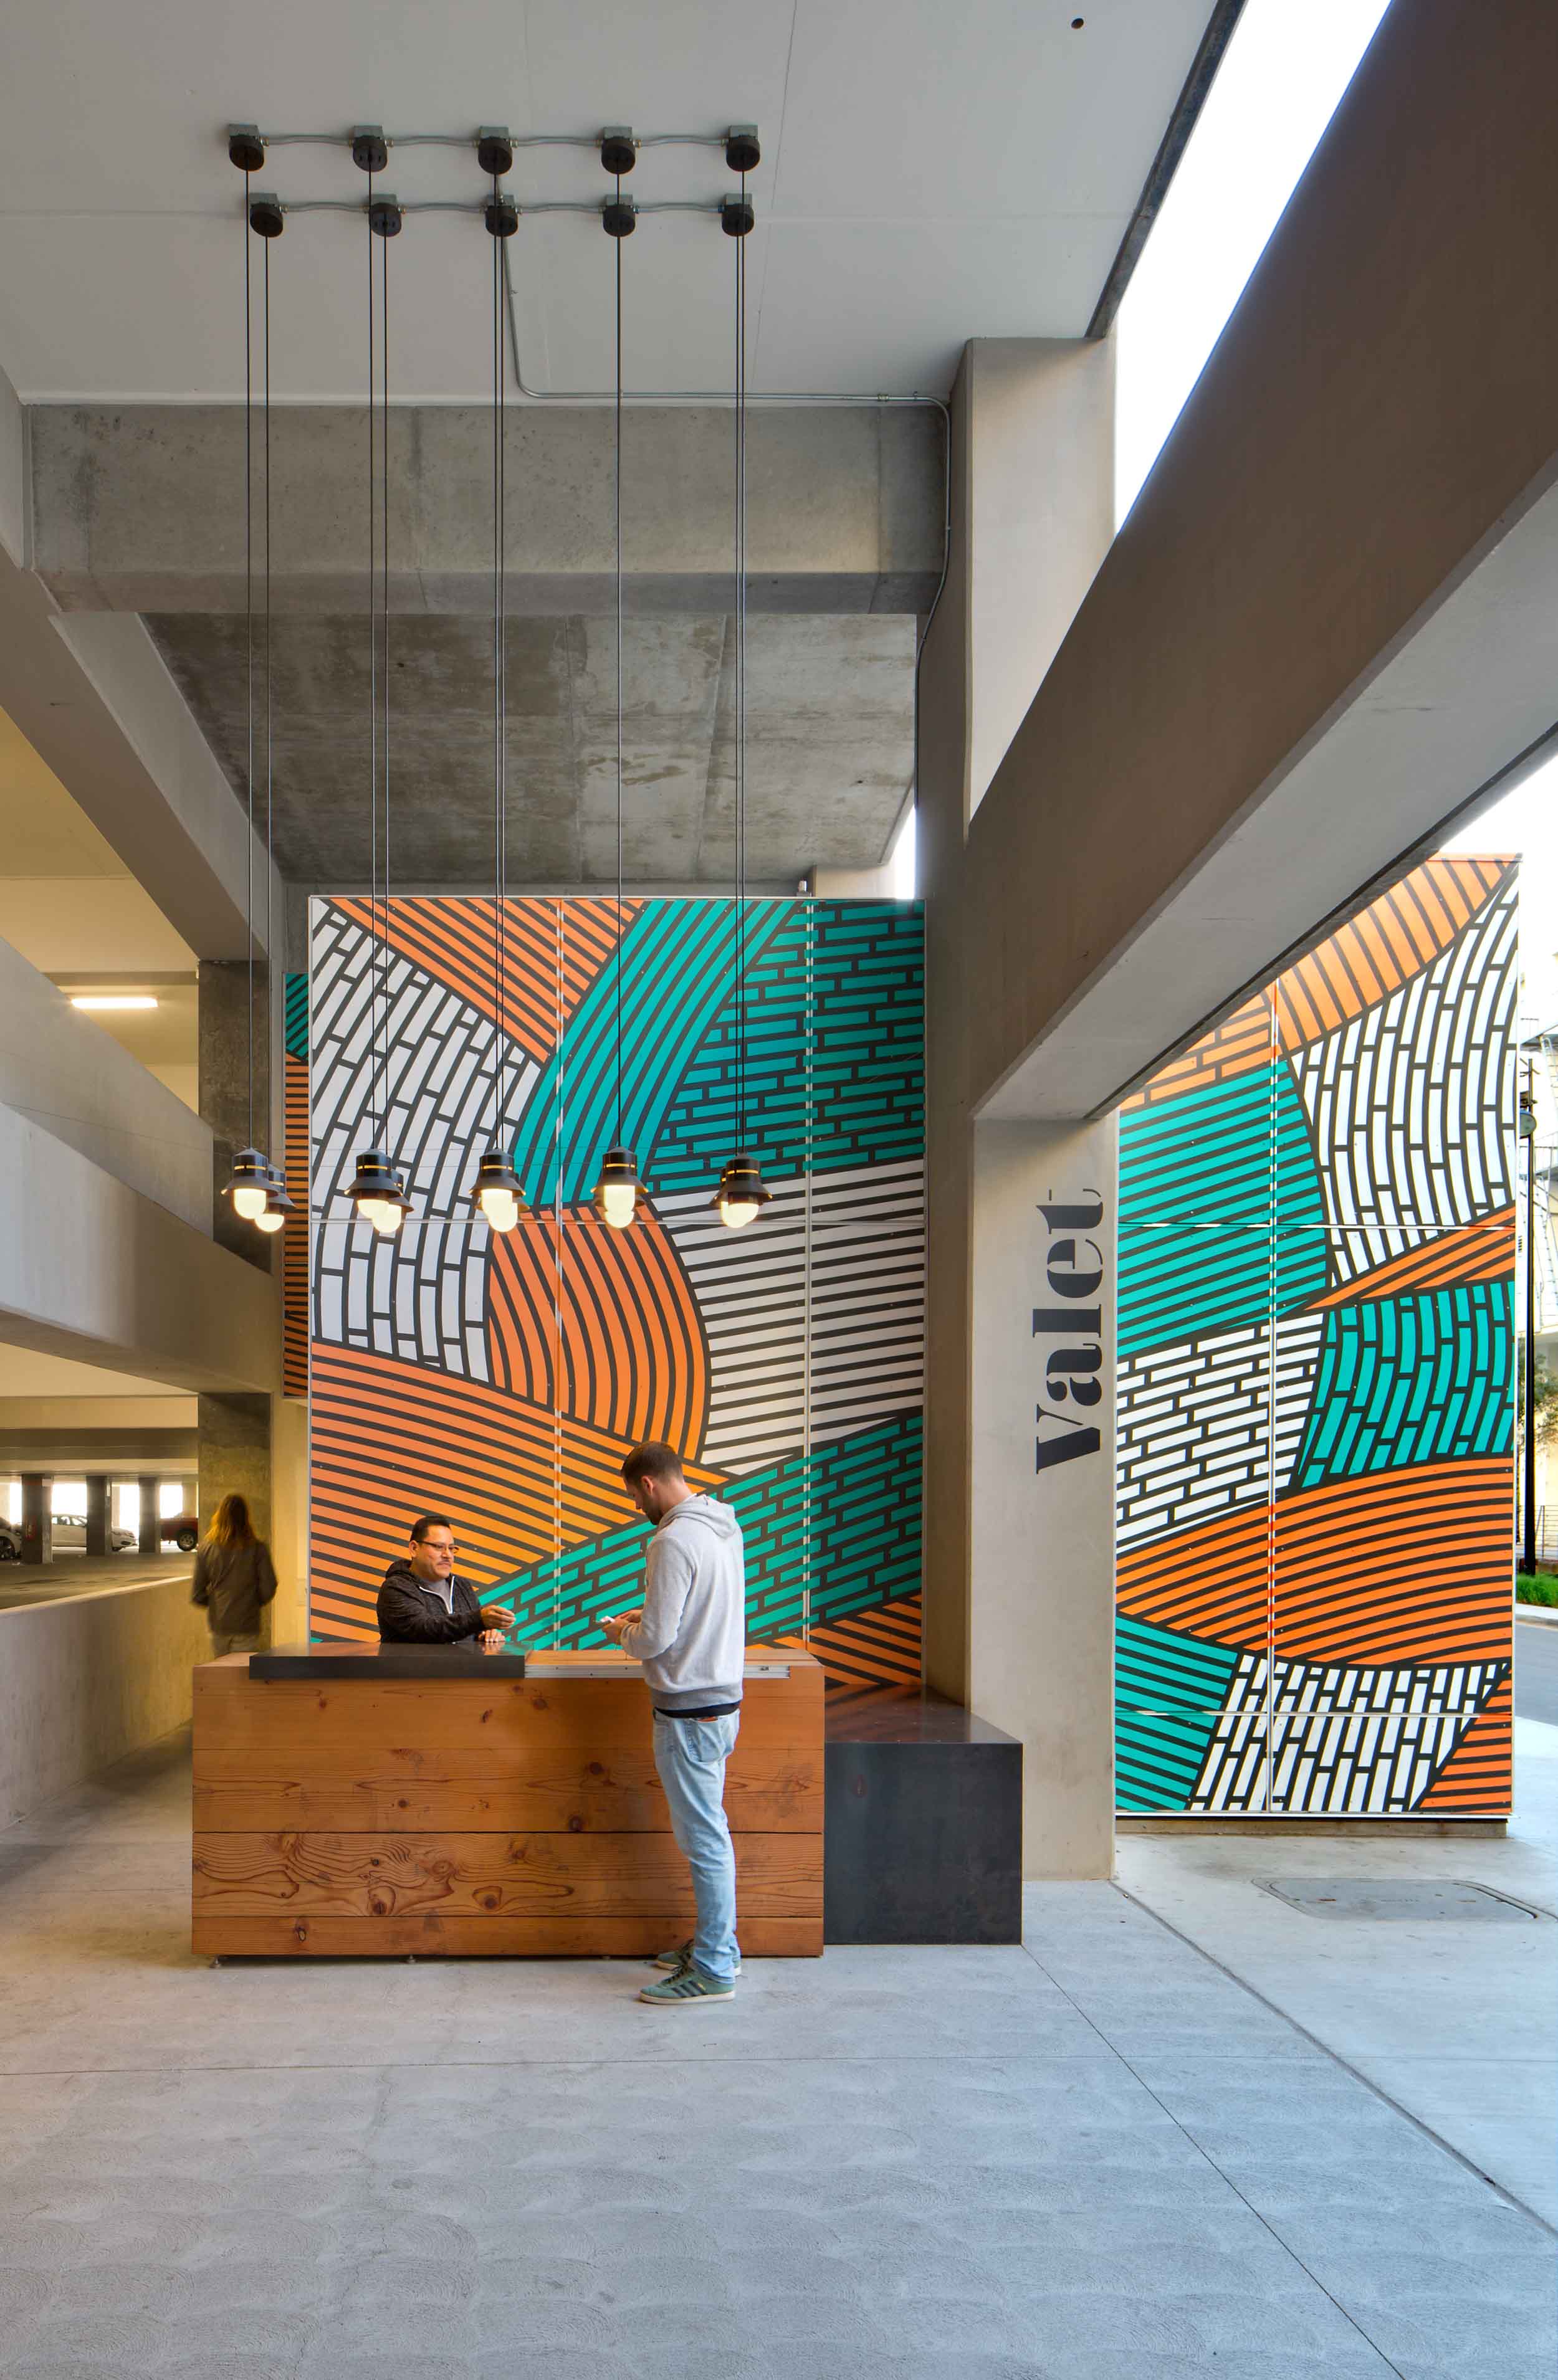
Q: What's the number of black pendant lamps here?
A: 10